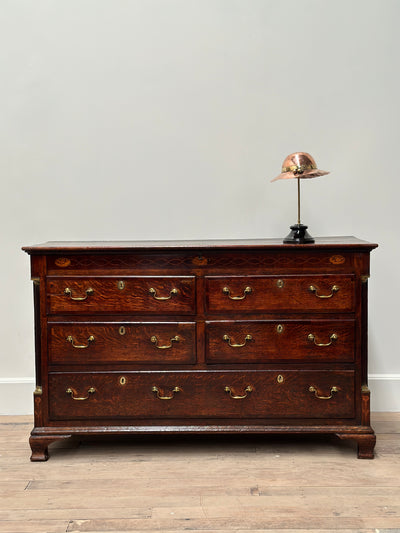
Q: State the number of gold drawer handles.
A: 12